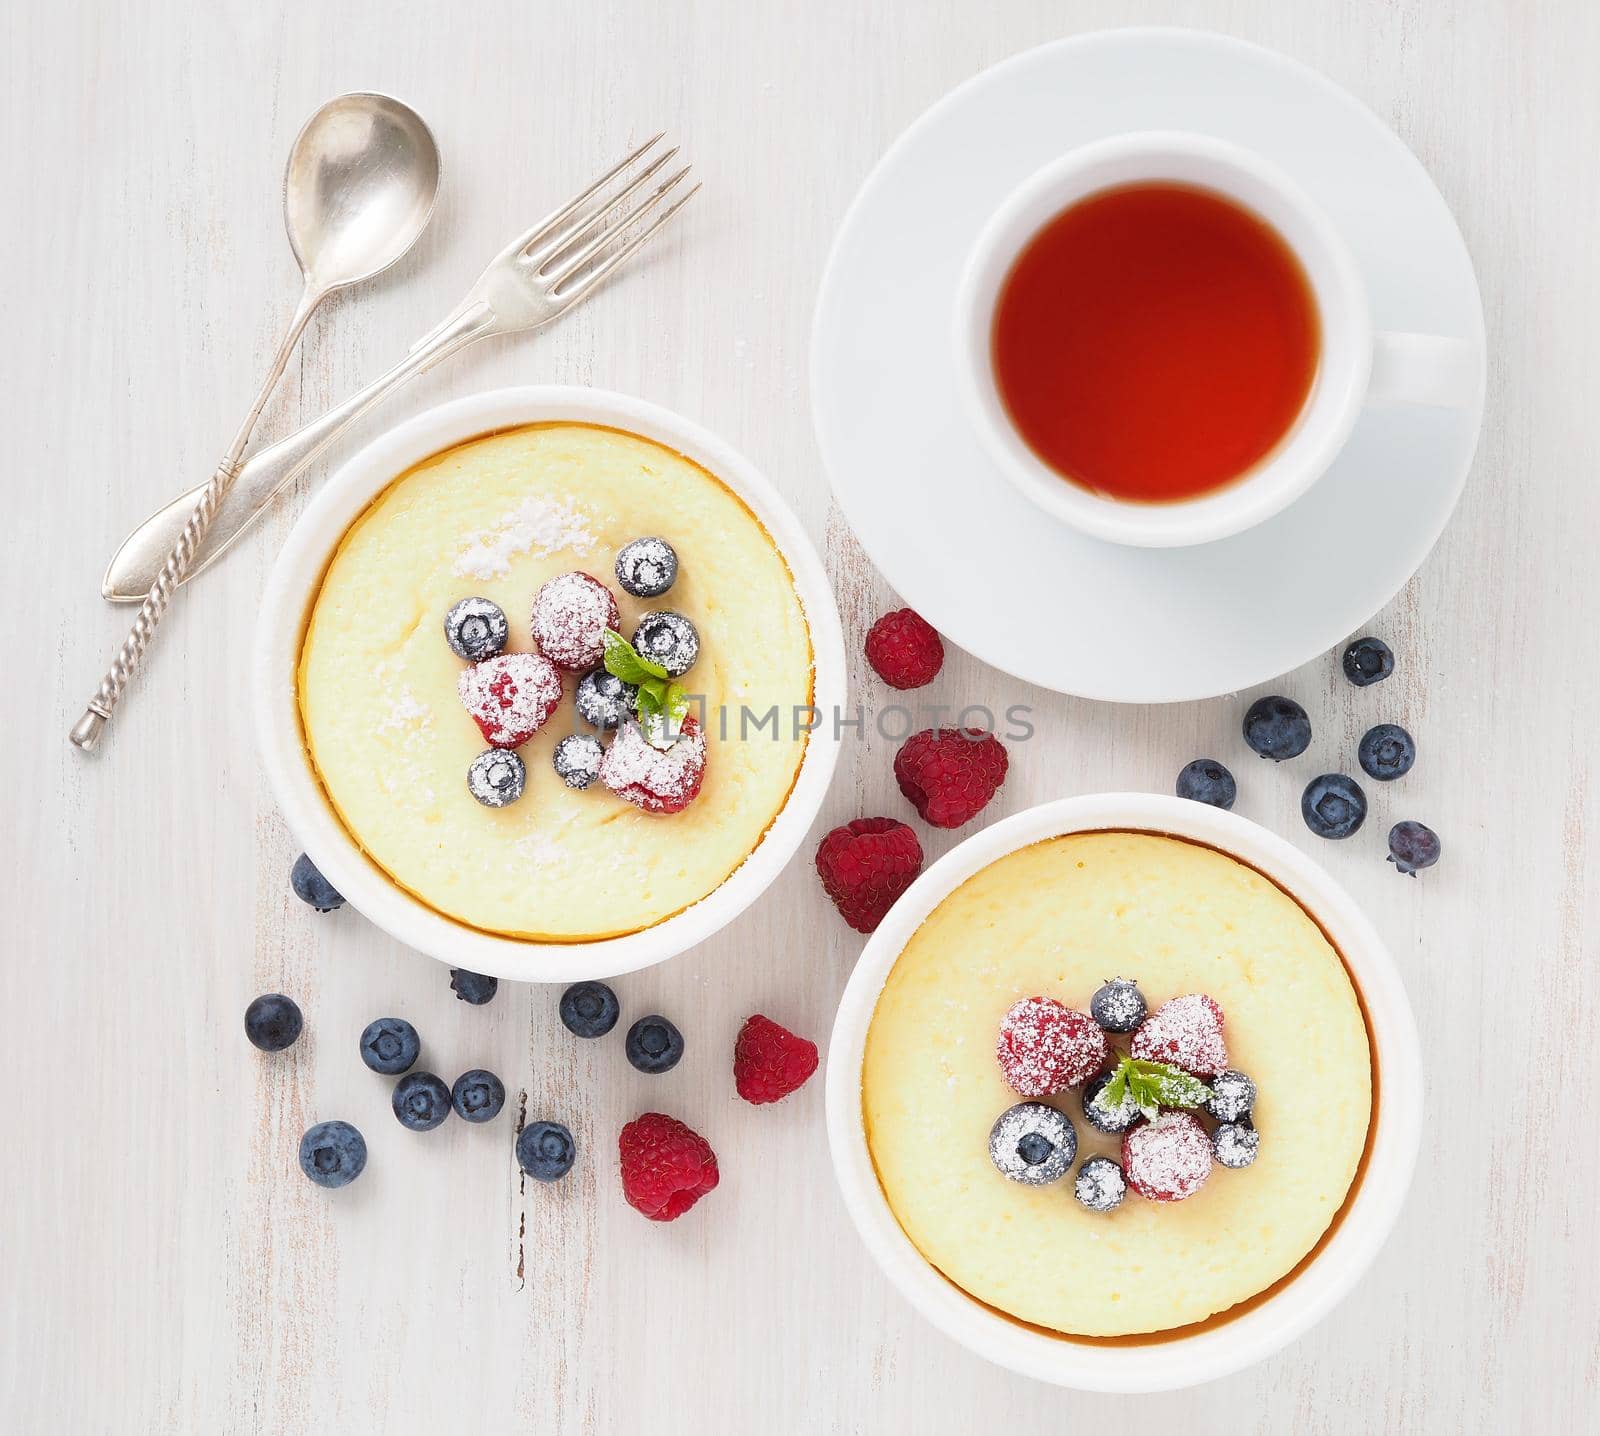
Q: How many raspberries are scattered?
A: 5